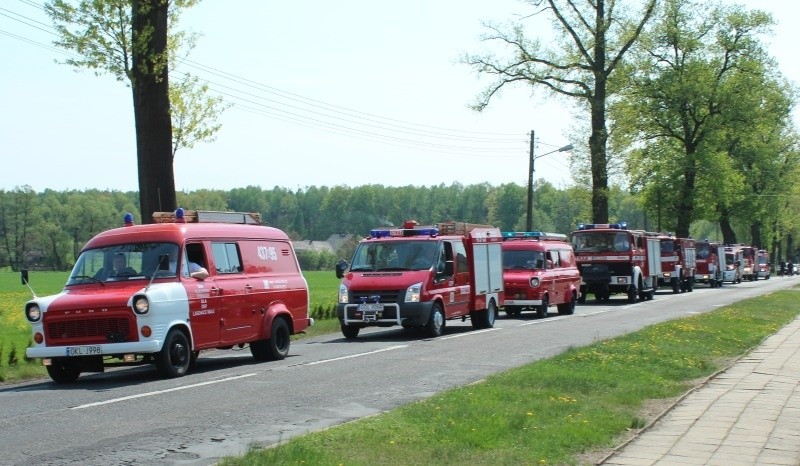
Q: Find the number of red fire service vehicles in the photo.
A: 9